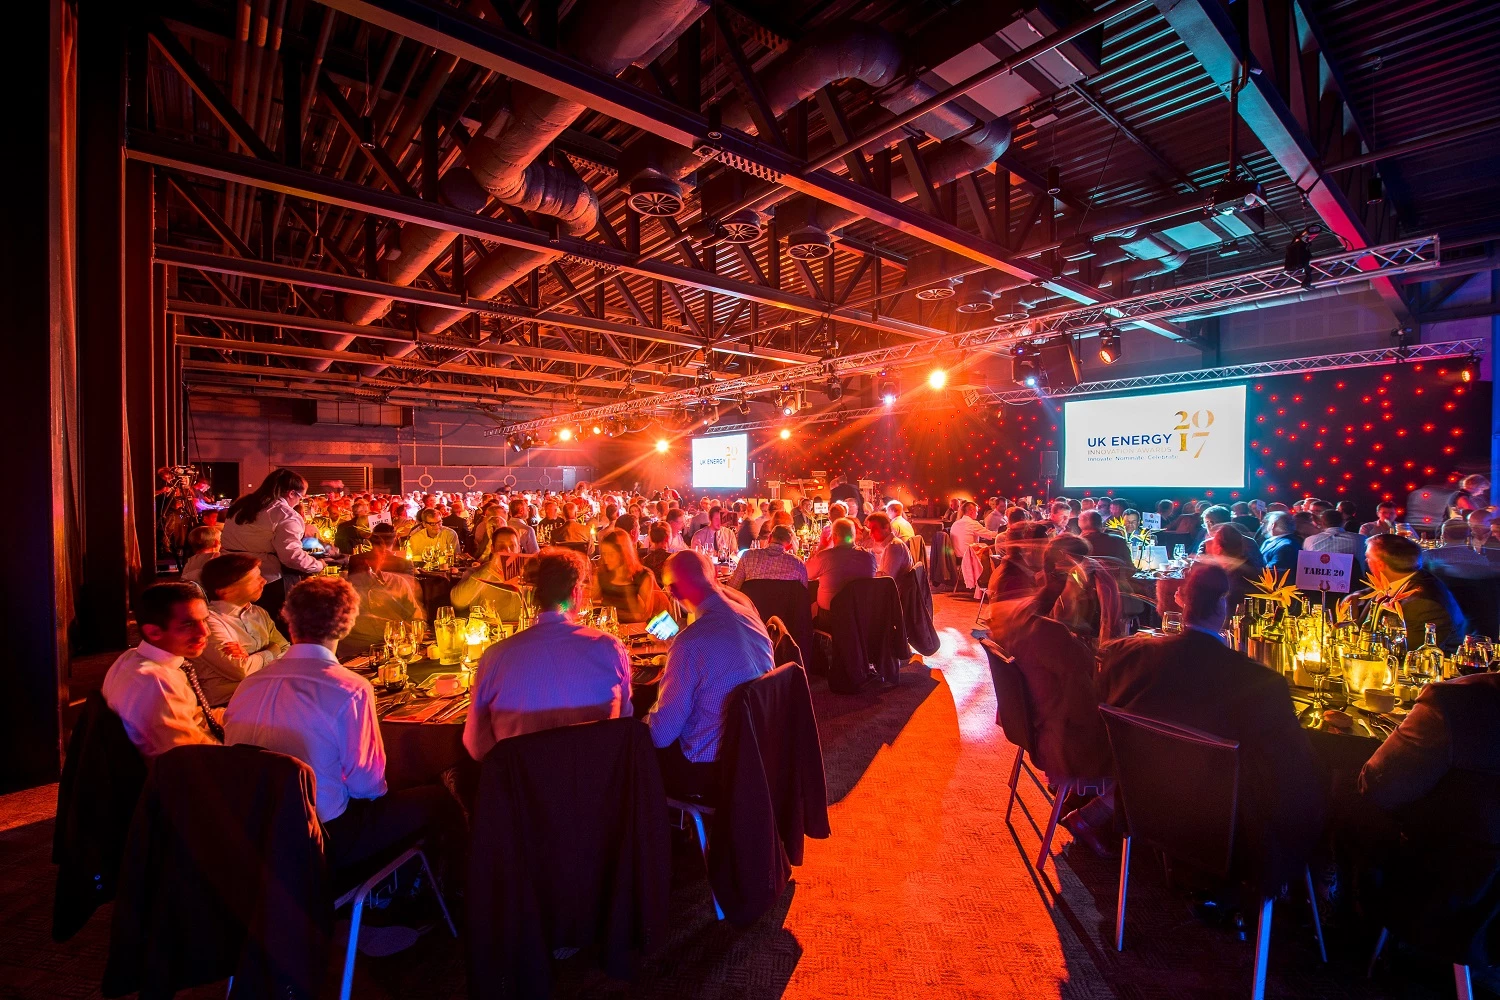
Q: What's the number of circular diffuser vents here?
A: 6